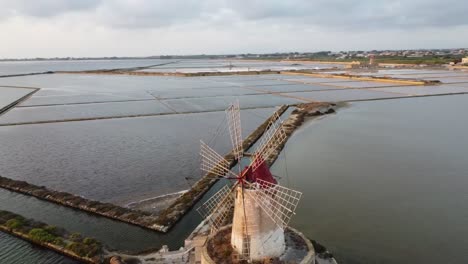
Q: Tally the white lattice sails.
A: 6